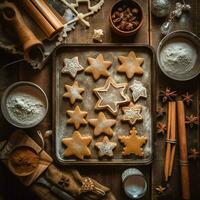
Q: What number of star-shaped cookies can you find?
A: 12